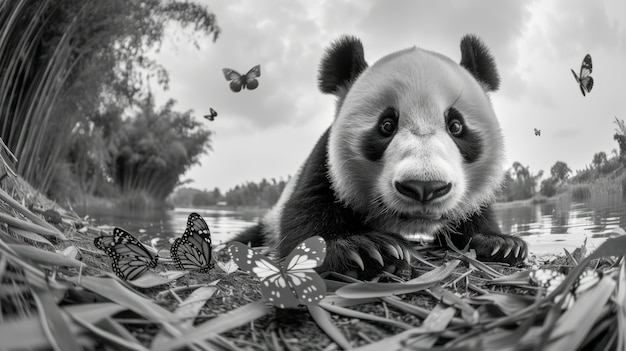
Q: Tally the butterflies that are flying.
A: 4